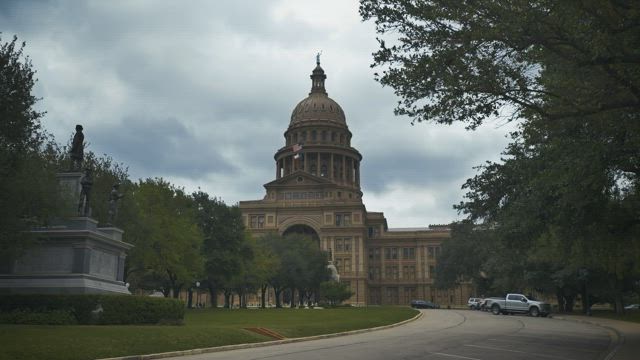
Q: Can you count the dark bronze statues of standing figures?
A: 3